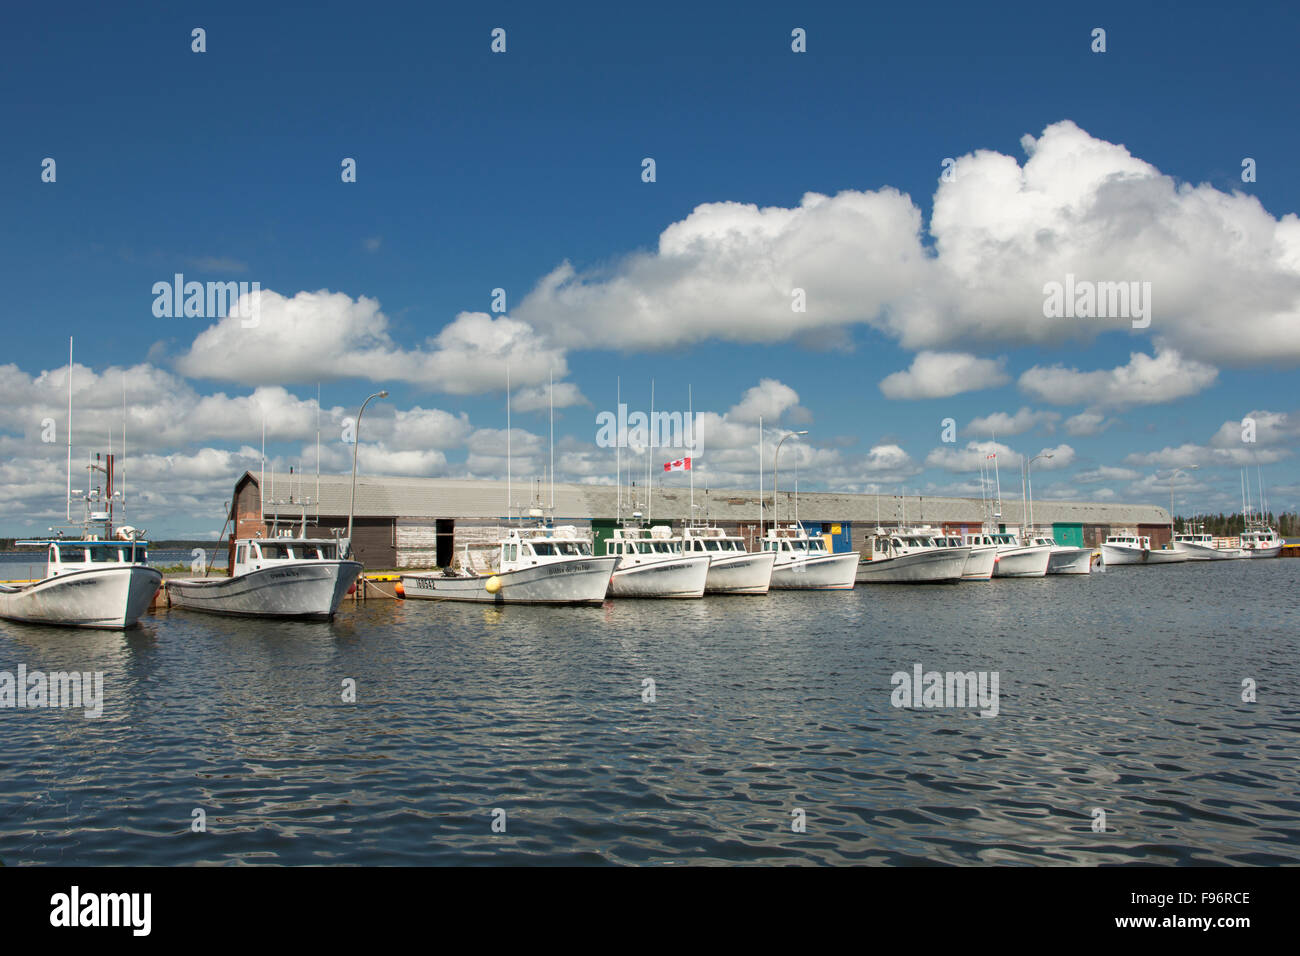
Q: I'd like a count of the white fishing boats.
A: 13